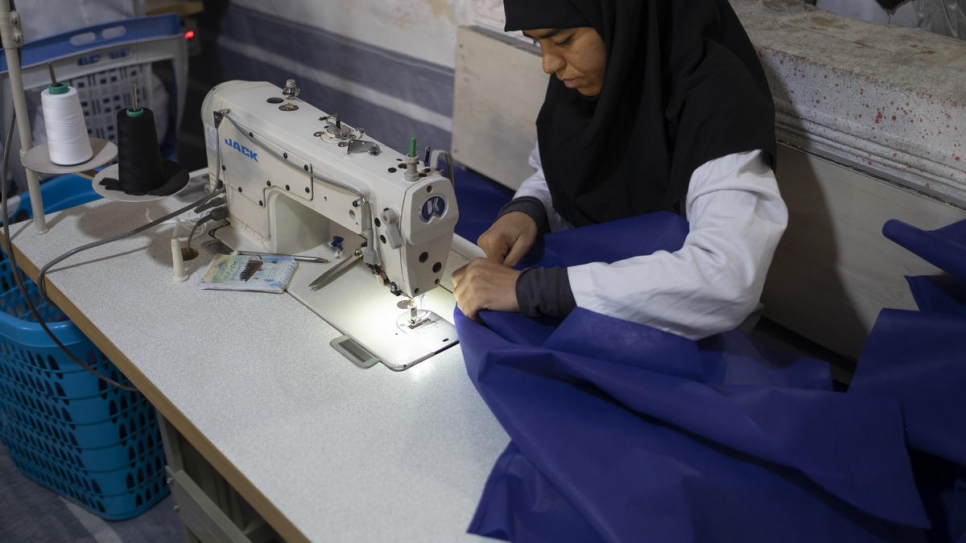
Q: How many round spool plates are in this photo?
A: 2